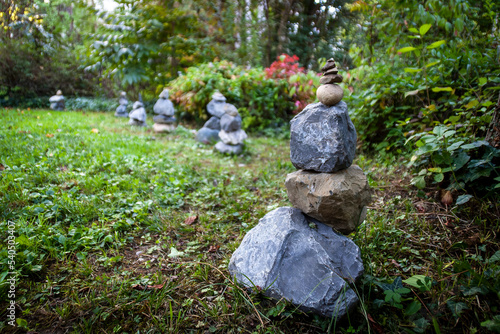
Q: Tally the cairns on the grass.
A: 7